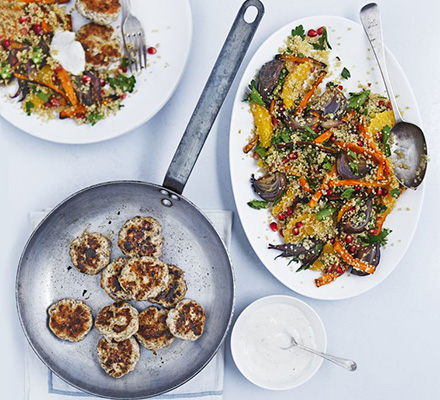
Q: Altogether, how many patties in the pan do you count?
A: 10